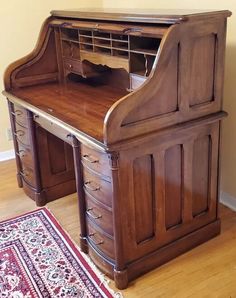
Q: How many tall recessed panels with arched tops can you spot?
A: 3